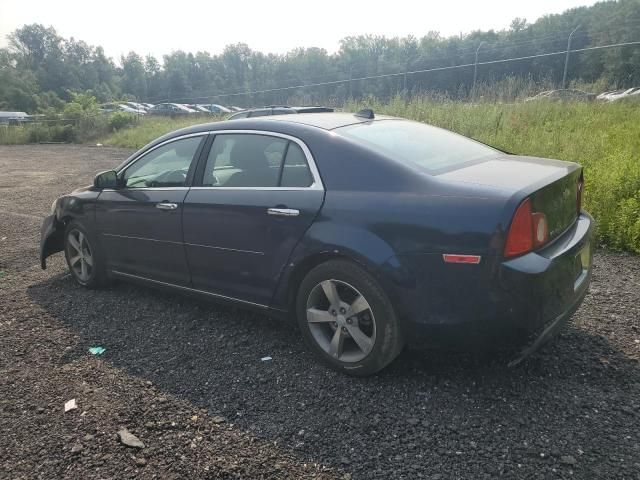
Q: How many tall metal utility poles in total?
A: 2